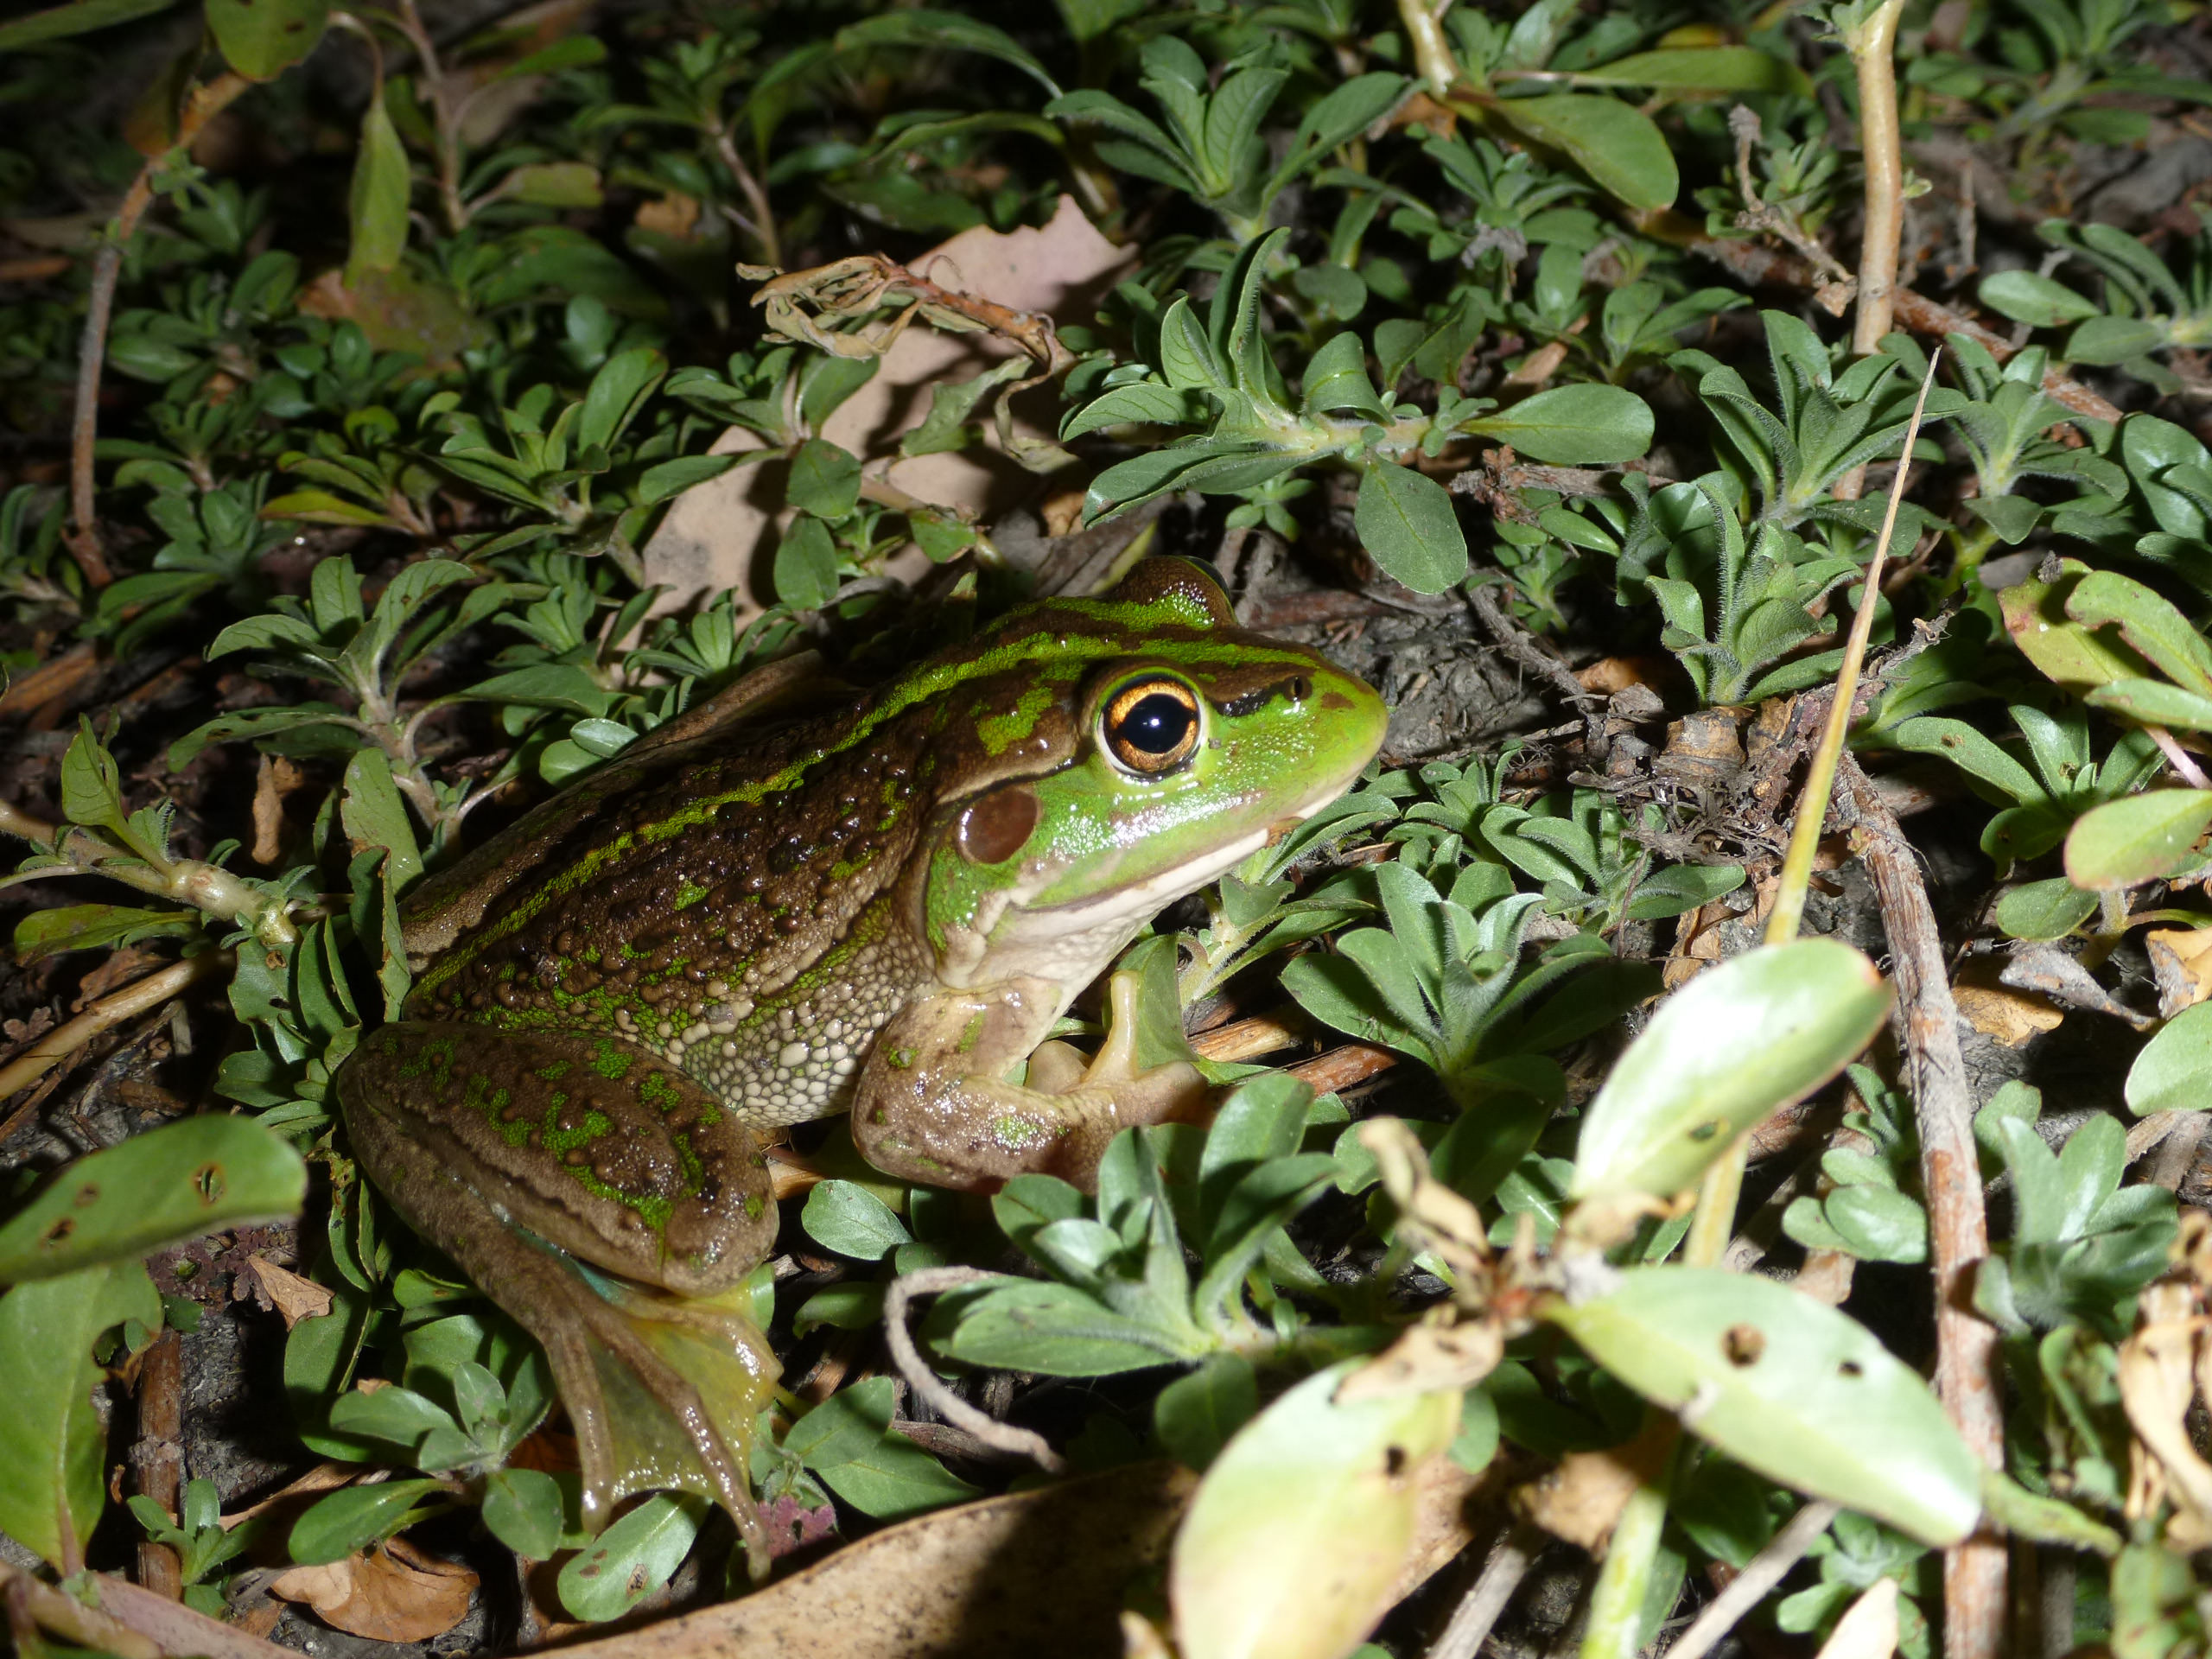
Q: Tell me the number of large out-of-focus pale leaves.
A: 3